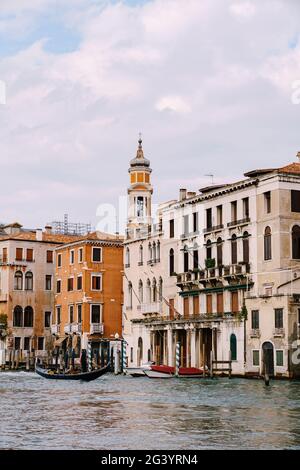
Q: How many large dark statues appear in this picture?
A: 0